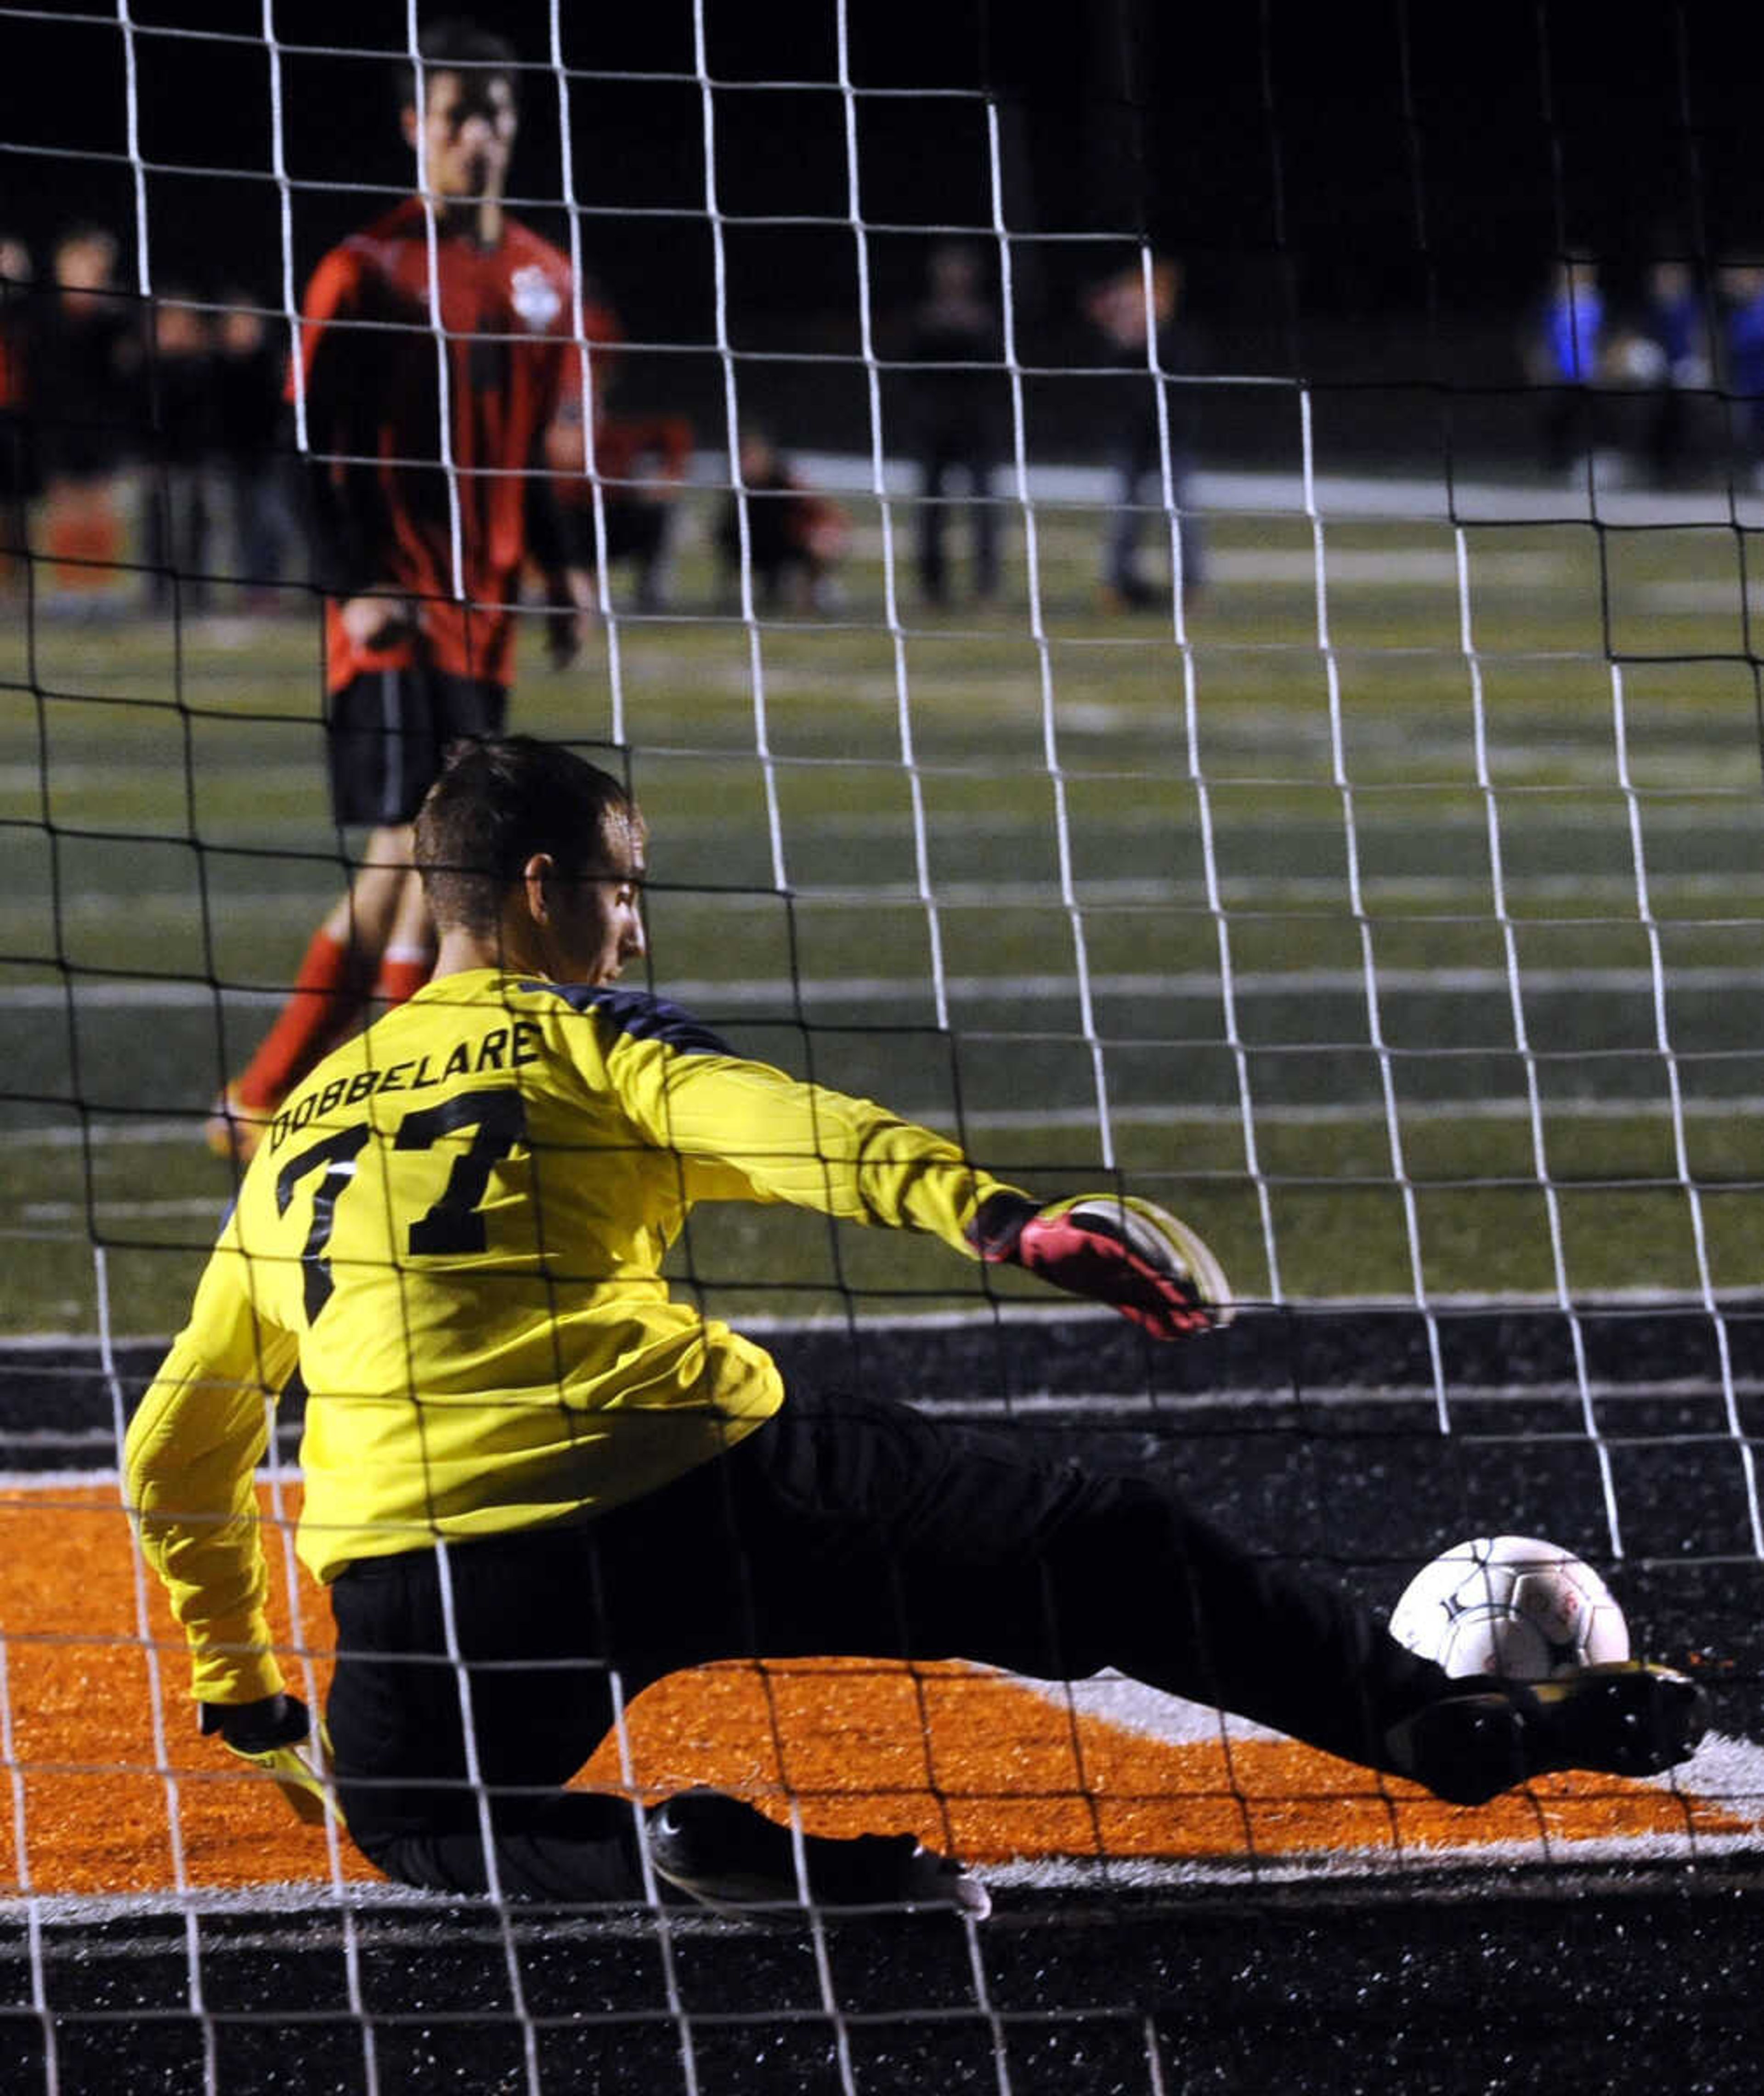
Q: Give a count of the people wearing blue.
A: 3